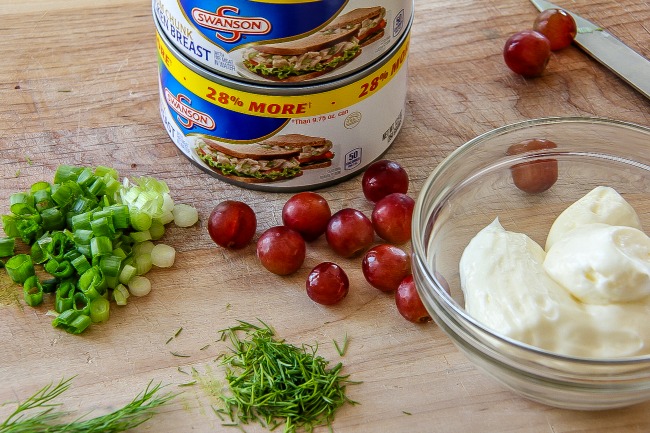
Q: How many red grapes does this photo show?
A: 12